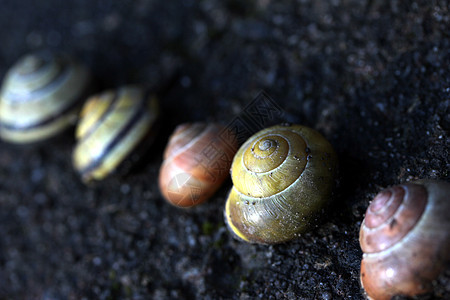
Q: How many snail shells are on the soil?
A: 5